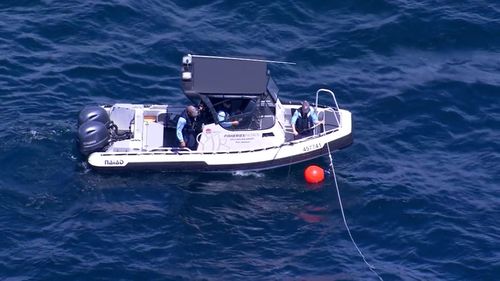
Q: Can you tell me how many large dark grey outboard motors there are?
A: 2